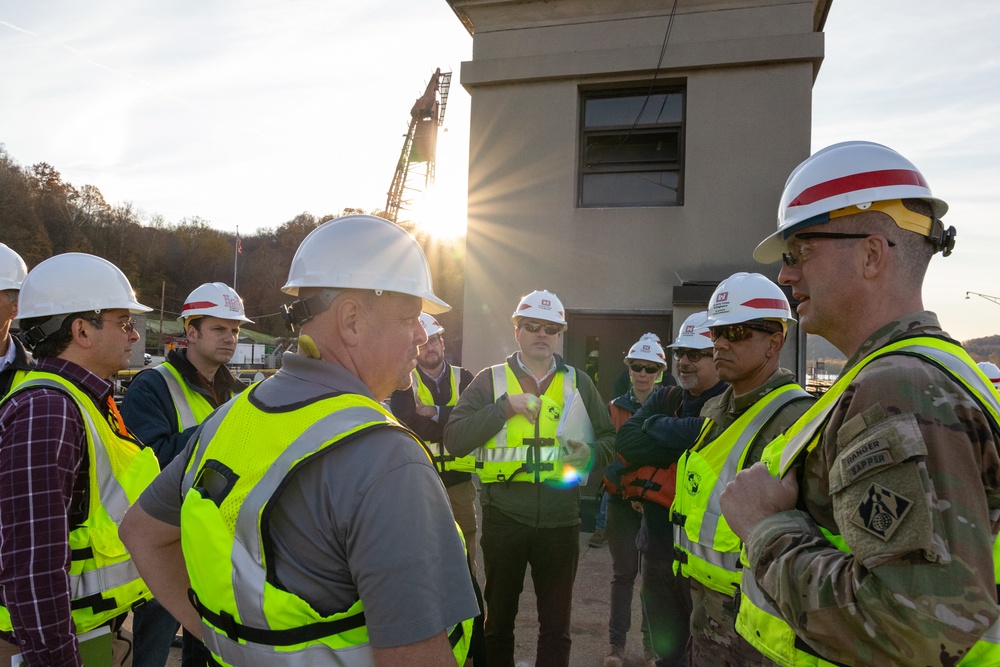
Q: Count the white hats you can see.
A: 12